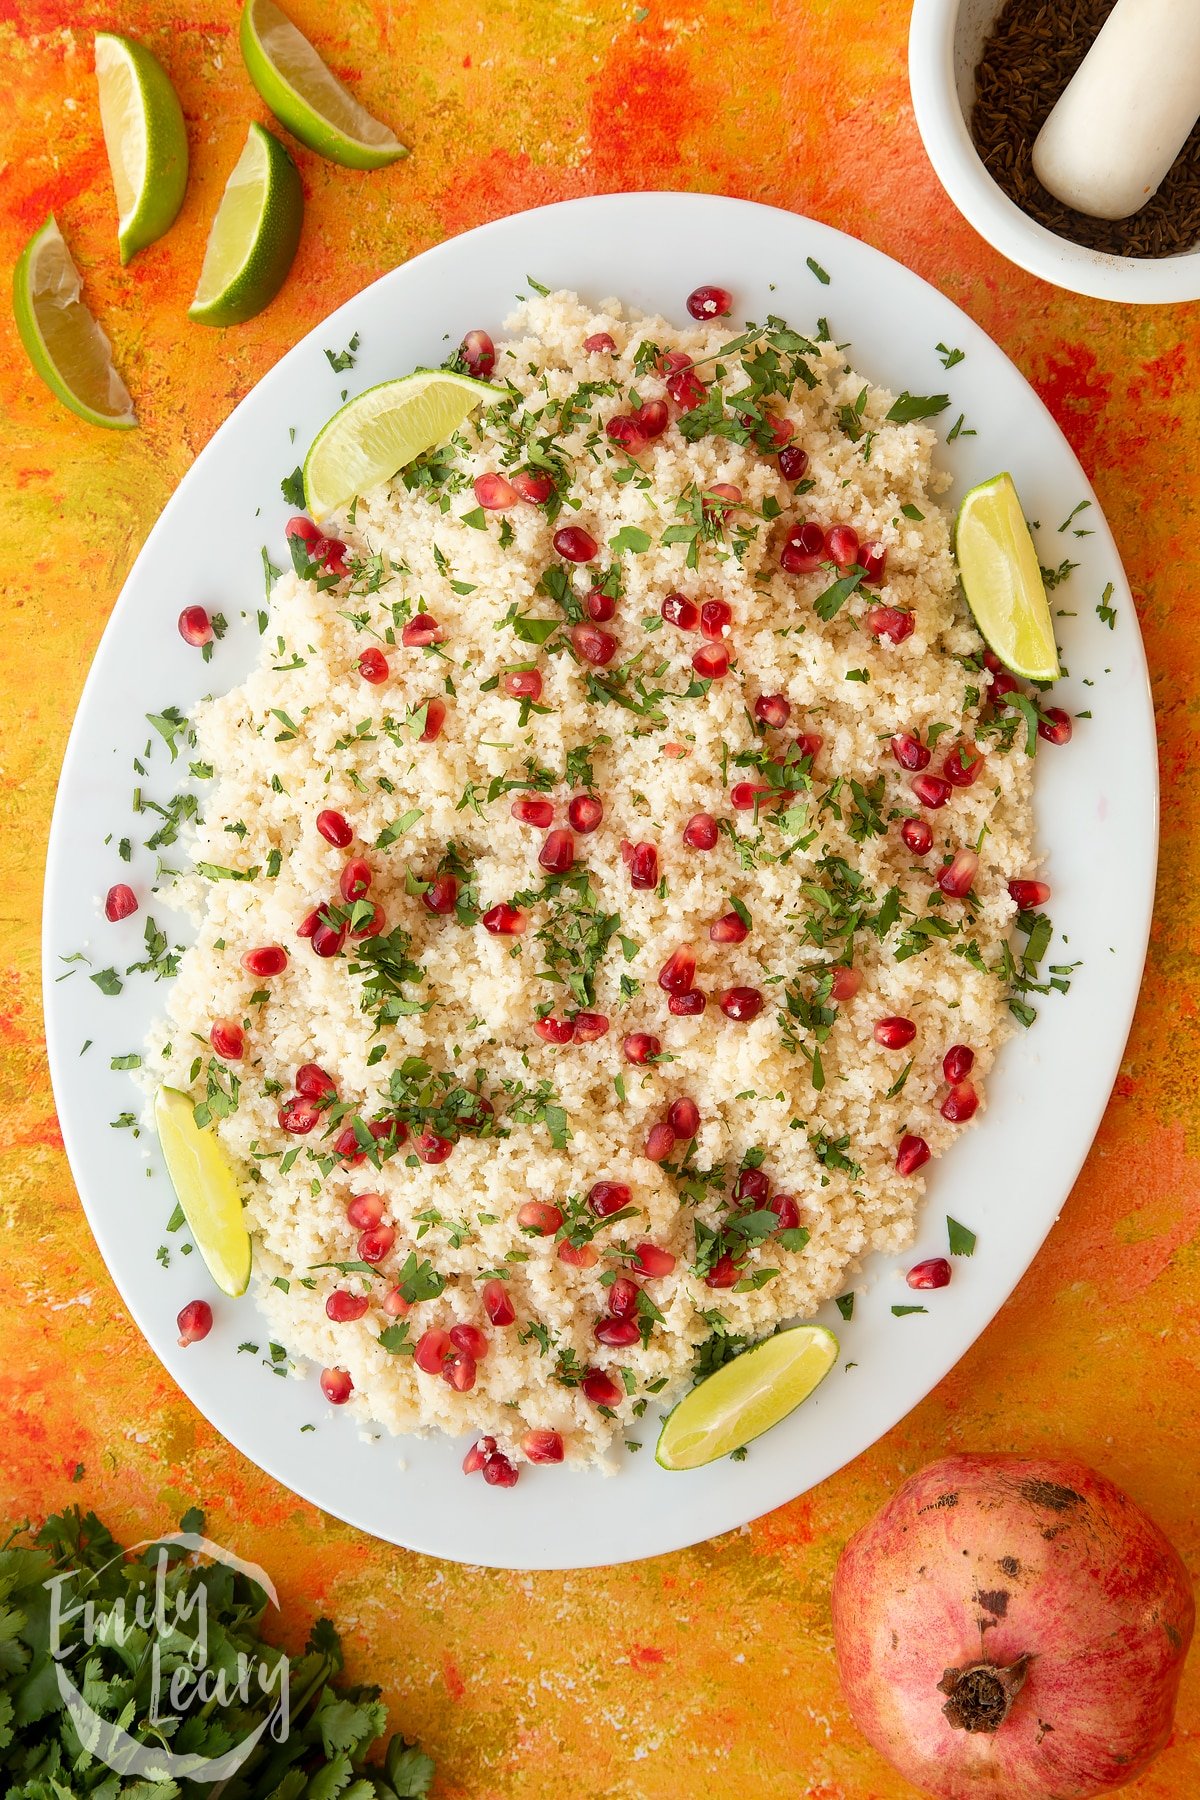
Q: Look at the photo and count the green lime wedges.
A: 8